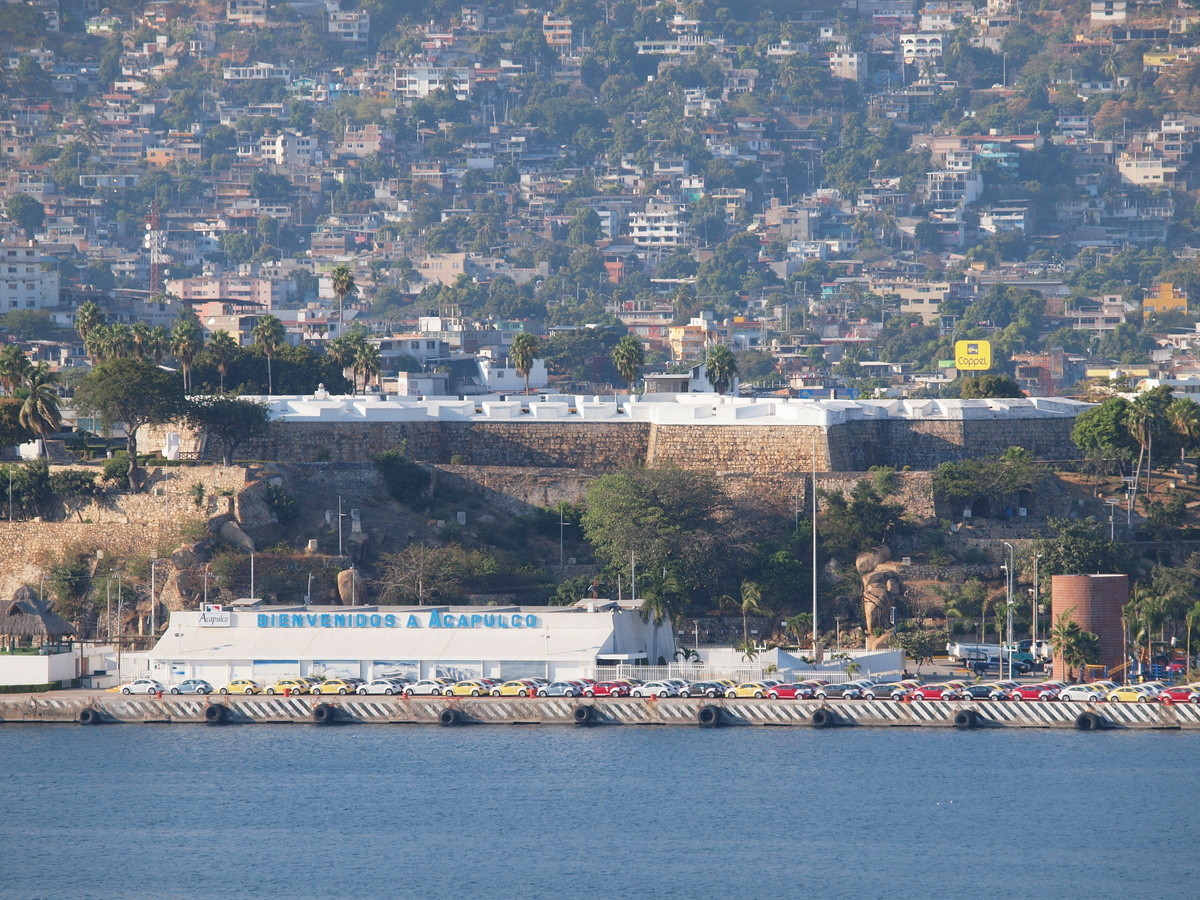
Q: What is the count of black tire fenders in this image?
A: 9